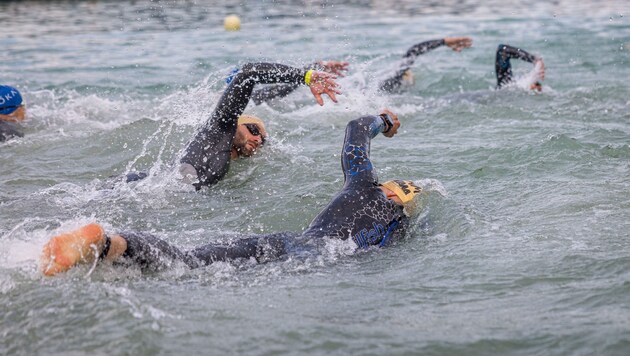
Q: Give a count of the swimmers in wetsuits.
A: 6